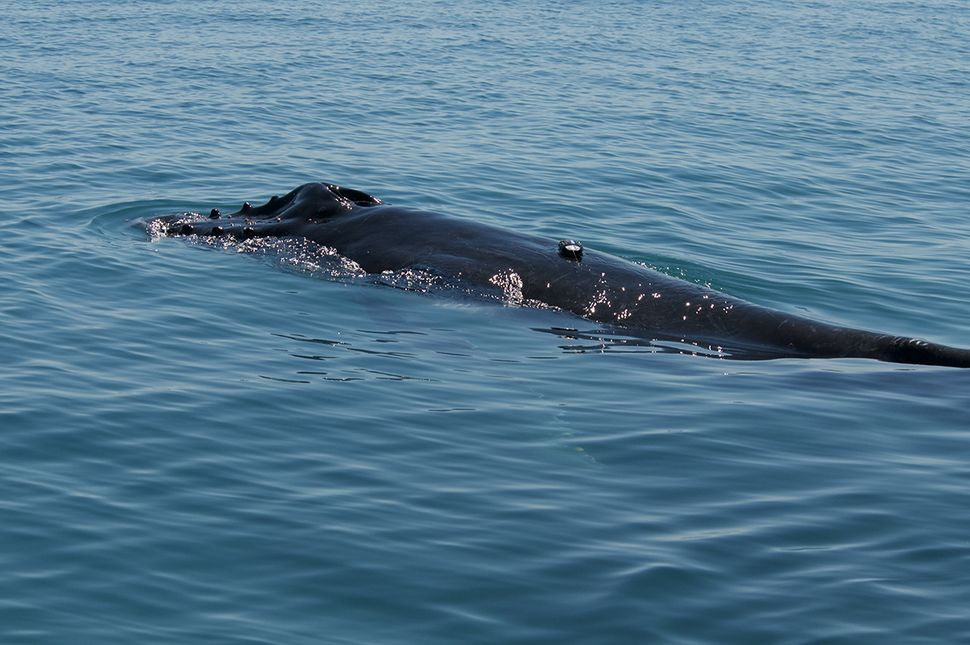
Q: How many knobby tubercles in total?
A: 6